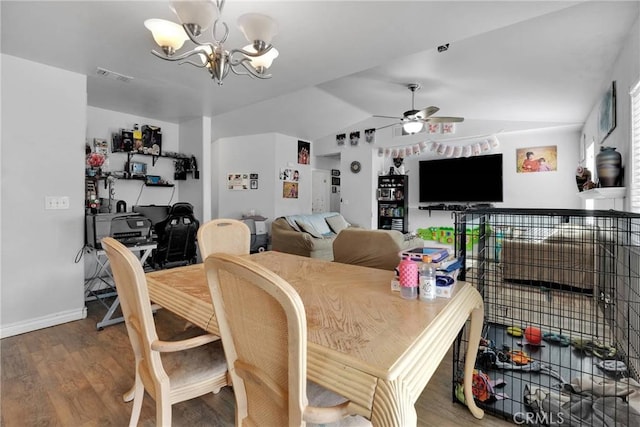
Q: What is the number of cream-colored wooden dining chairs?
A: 3